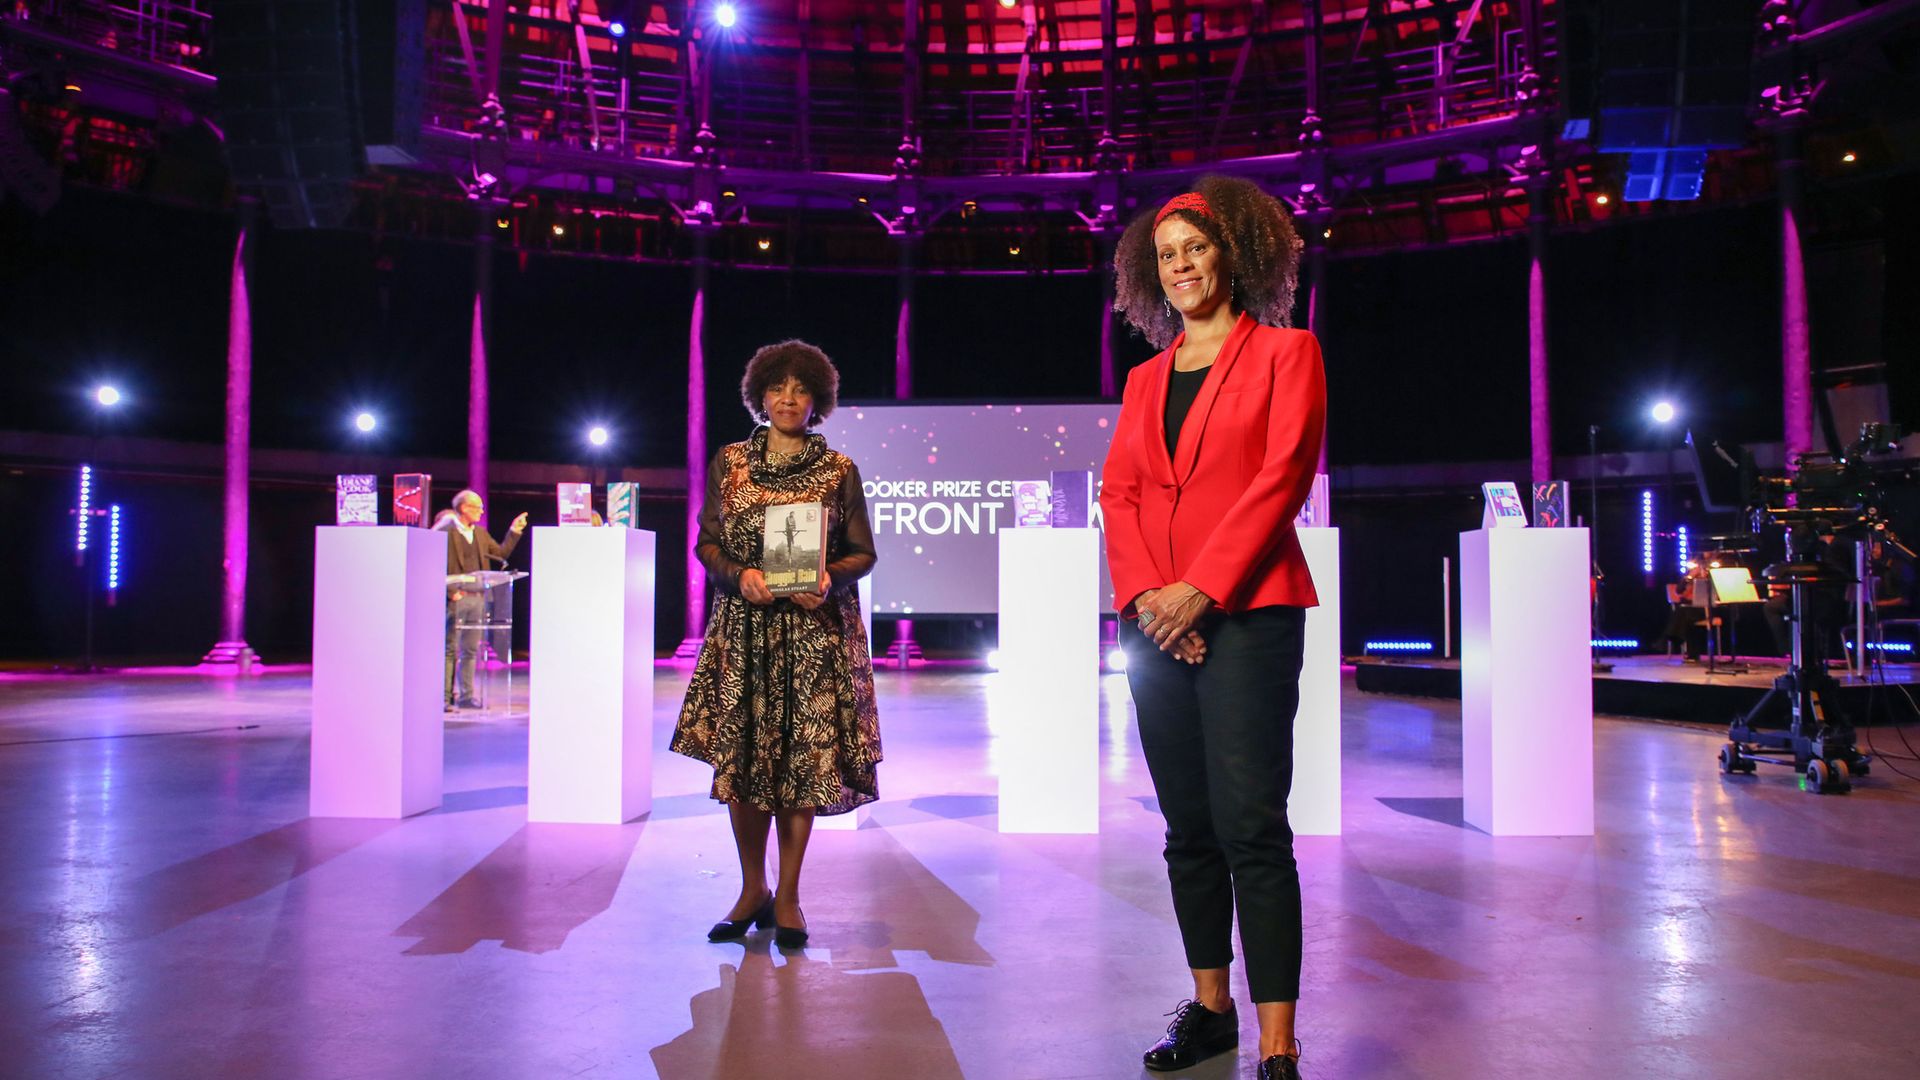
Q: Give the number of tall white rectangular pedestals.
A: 6